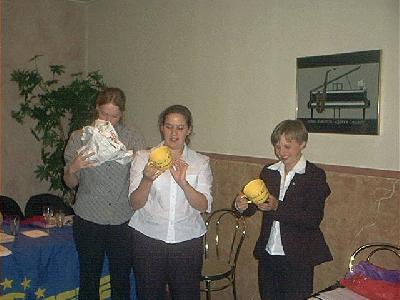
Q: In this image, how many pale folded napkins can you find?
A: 3